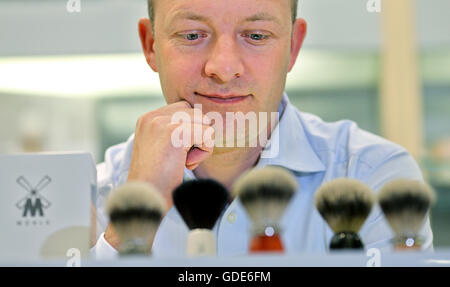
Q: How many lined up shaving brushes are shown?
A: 5